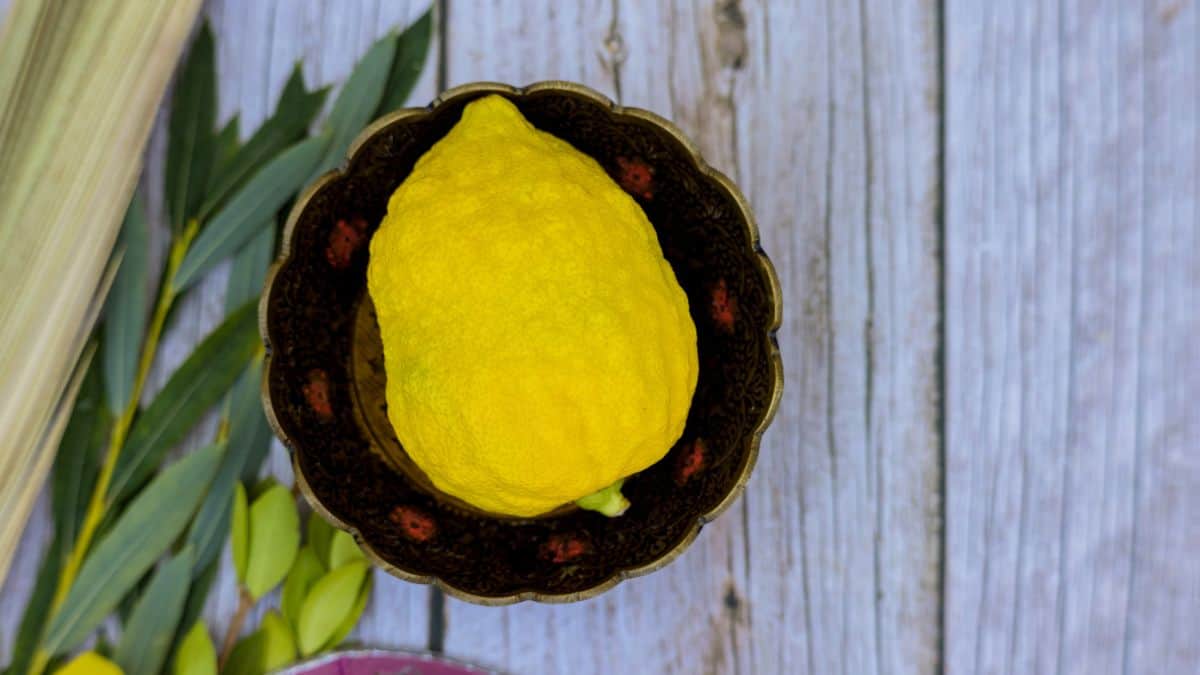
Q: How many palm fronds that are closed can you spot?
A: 1